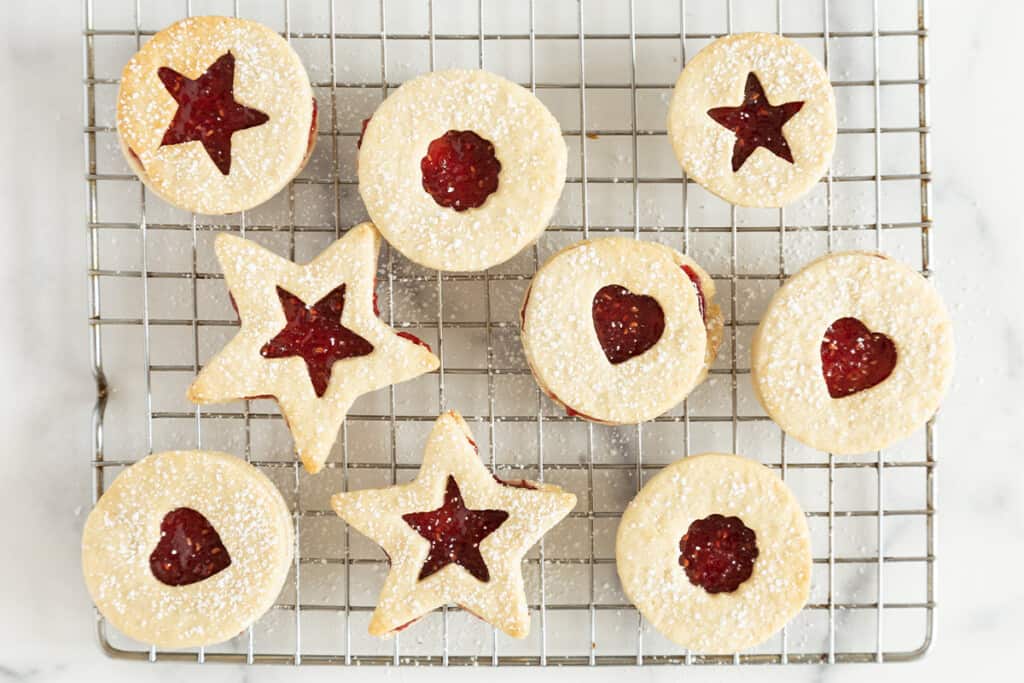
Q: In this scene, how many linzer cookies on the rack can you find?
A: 9